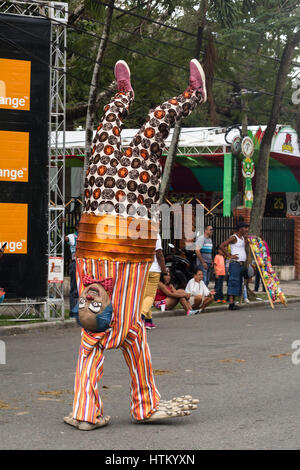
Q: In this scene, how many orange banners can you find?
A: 3